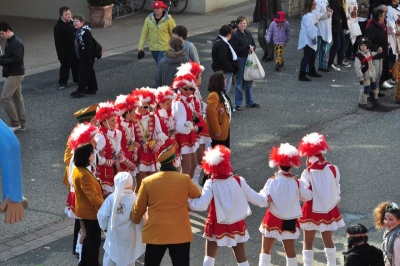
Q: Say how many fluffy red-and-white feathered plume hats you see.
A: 10